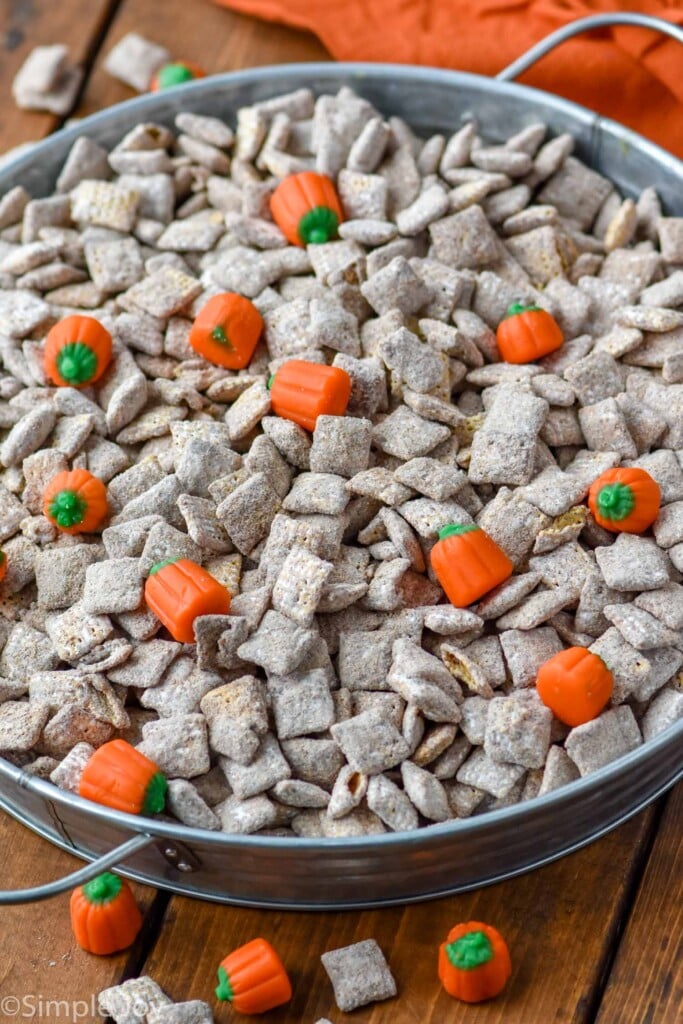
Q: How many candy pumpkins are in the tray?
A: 12